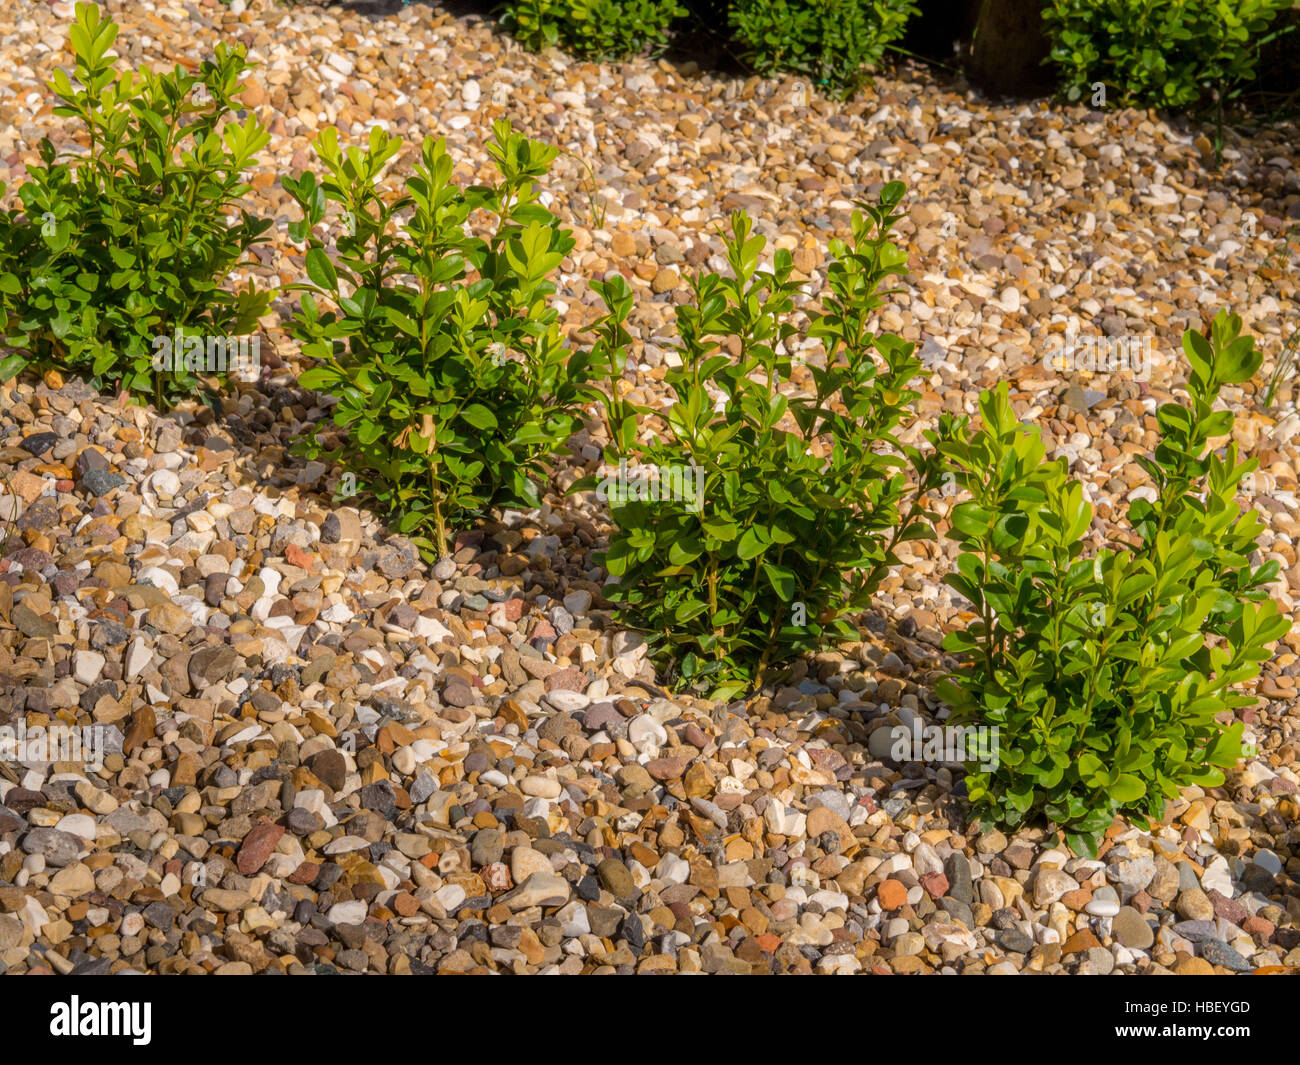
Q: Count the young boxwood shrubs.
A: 7